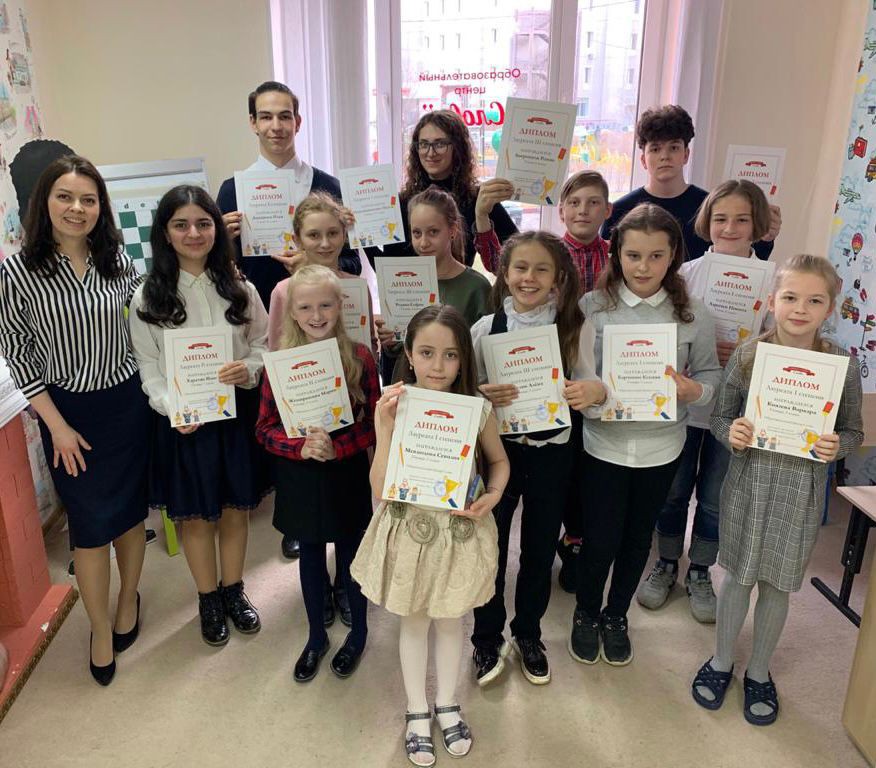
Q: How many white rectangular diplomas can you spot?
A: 13